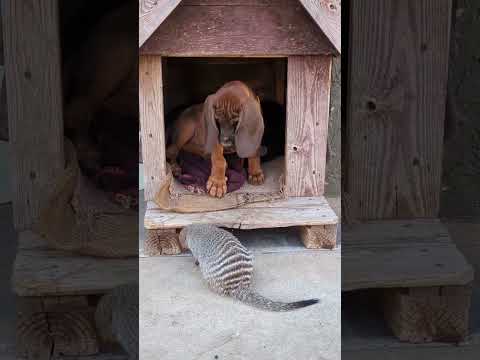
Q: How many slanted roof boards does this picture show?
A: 2